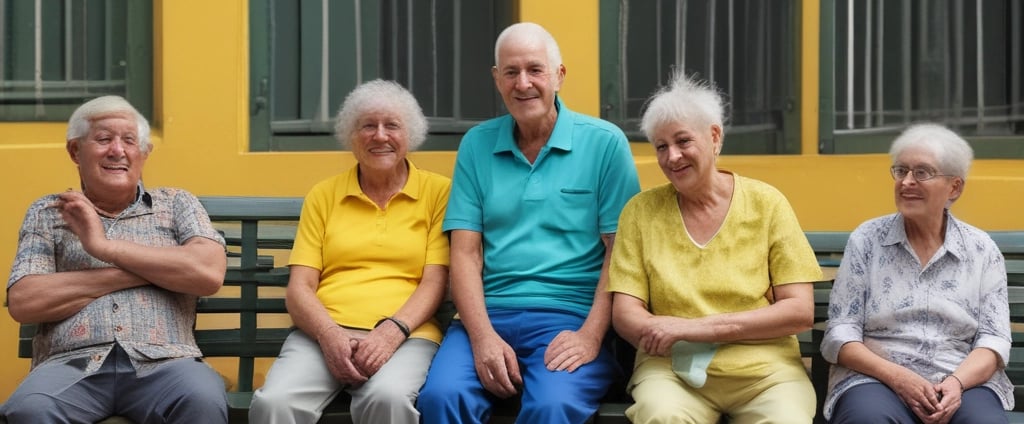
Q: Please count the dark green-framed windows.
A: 4